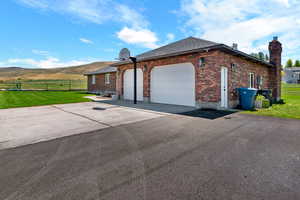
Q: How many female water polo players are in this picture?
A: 0